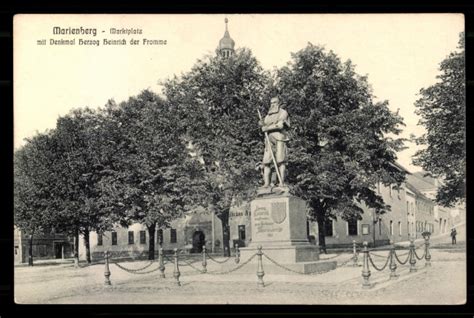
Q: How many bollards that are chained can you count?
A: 11